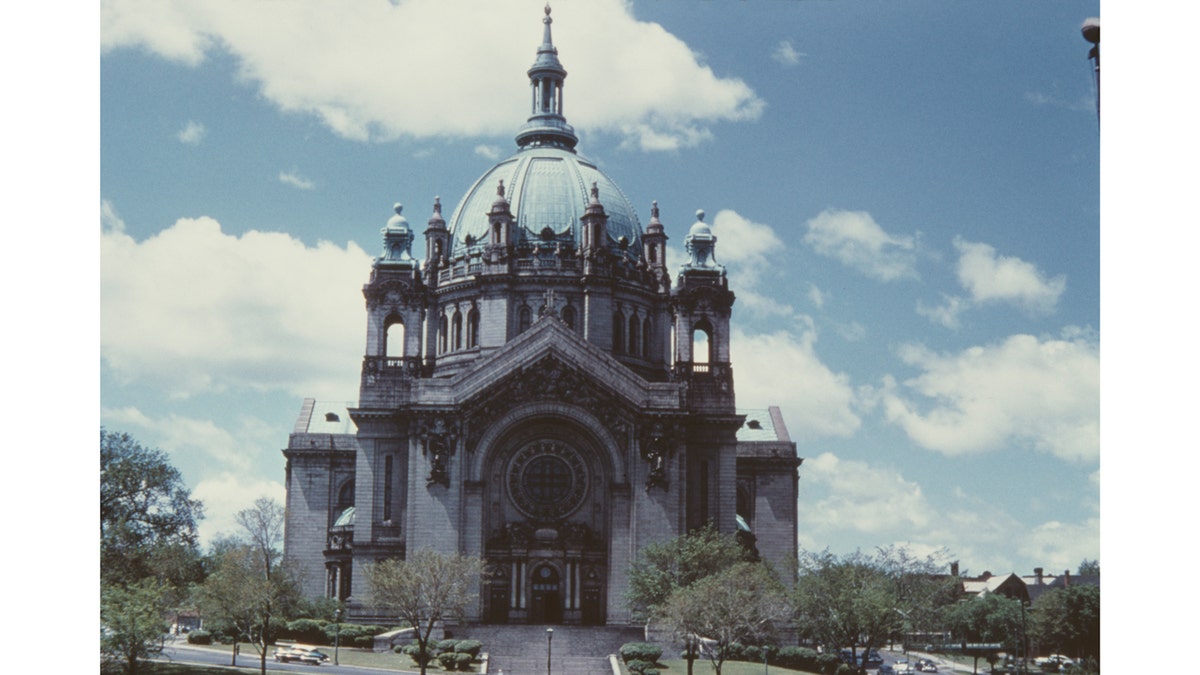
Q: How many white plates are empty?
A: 0